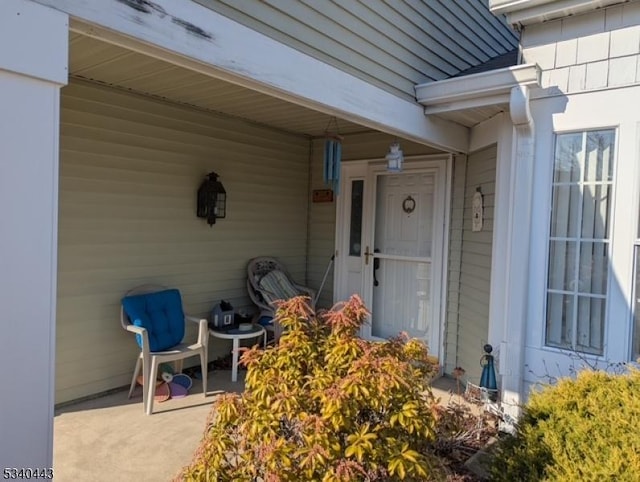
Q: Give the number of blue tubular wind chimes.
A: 1